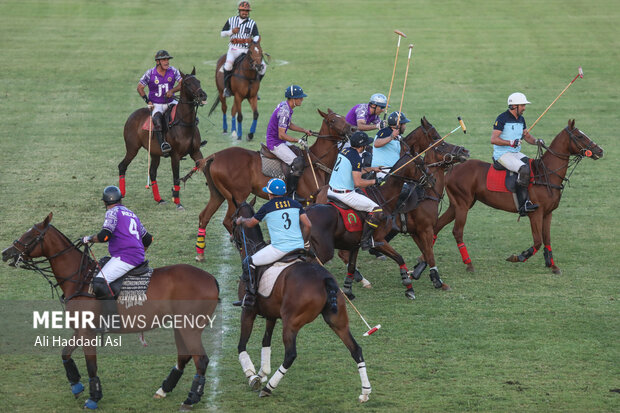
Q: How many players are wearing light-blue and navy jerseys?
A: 4